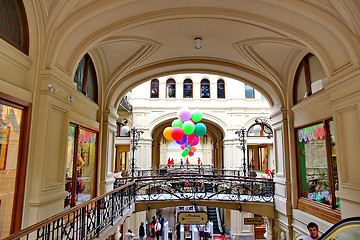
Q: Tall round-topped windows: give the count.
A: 5